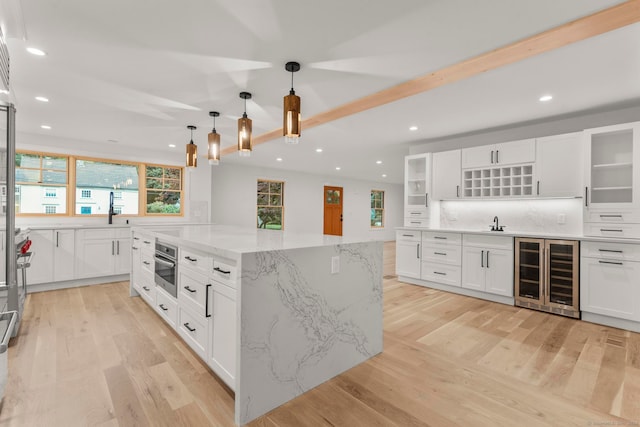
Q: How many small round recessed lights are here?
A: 11